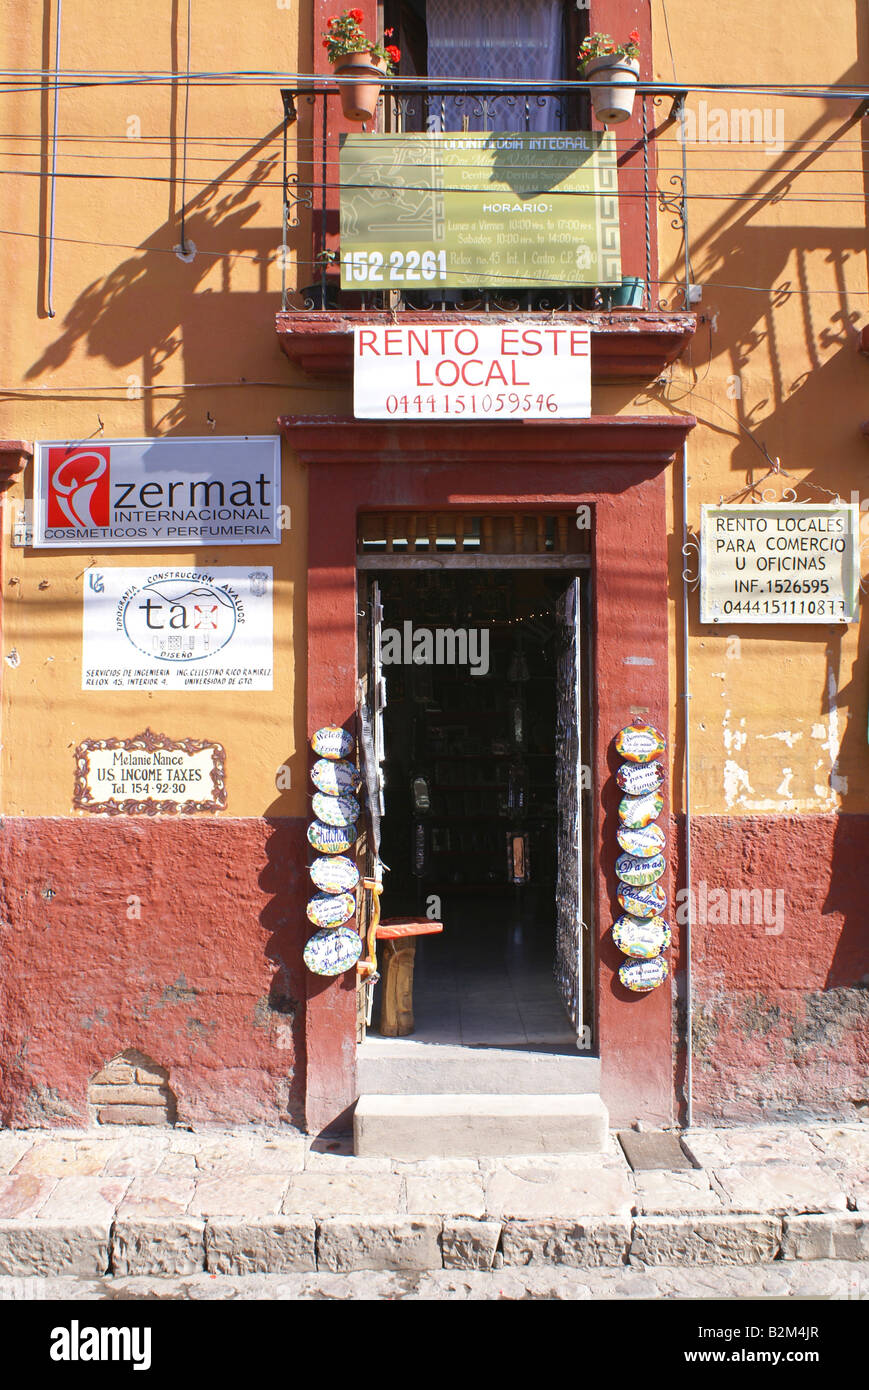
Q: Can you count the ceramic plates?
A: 15